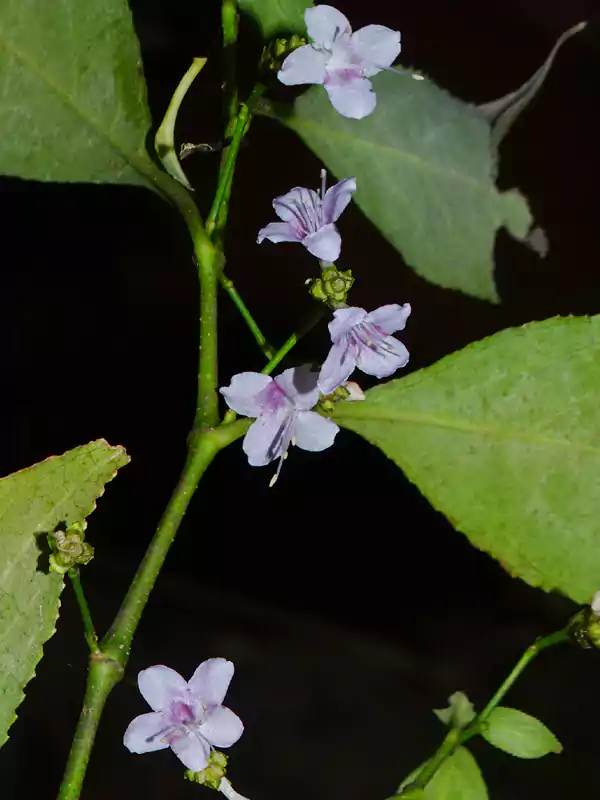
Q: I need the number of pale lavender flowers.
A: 5